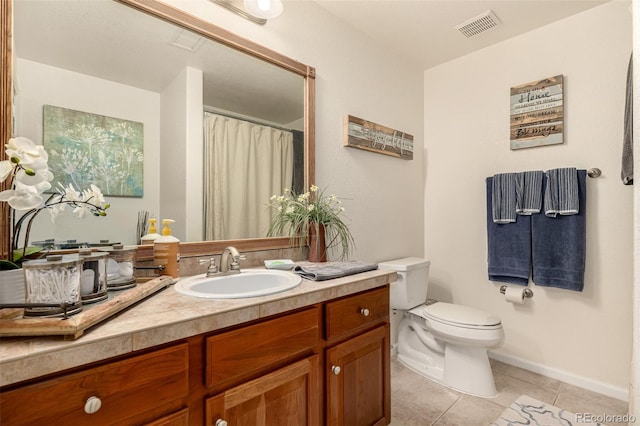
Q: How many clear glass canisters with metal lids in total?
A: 3